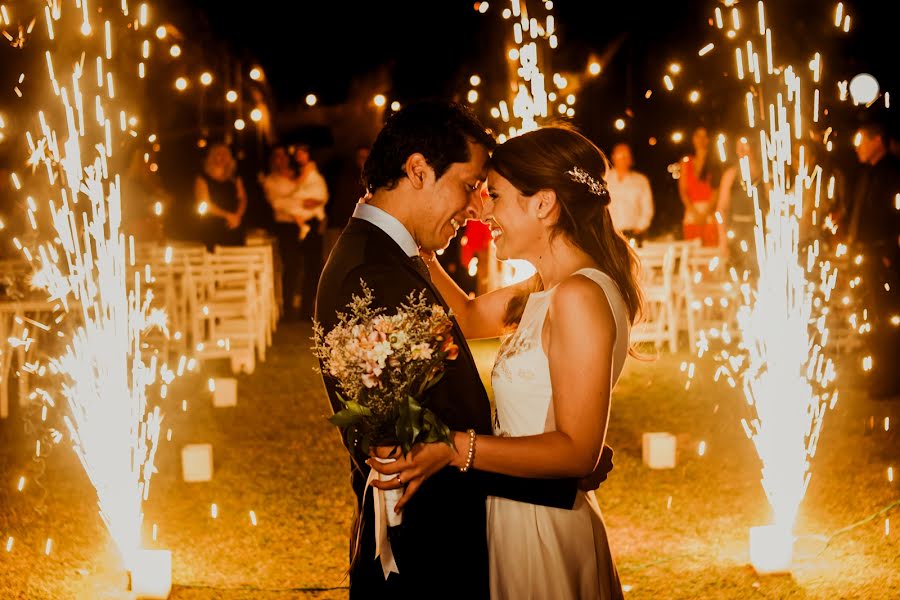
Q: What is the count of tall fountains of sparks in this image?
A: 3